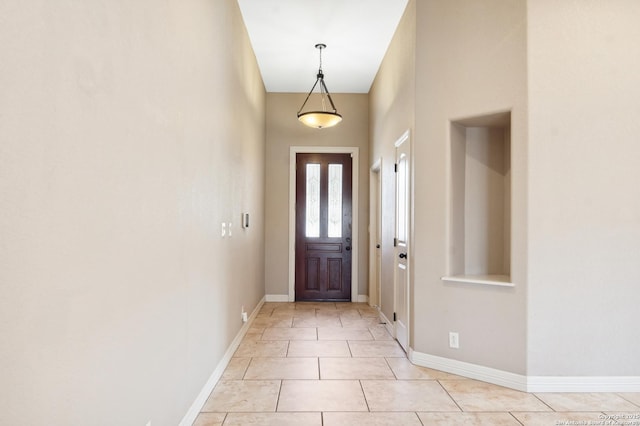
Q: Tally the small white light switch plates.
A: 2